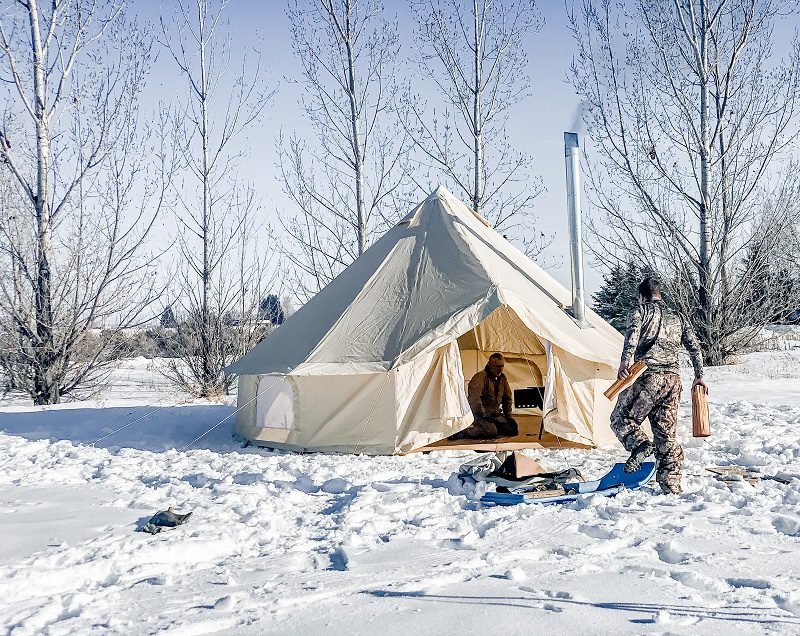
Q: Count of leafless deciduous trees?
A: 5